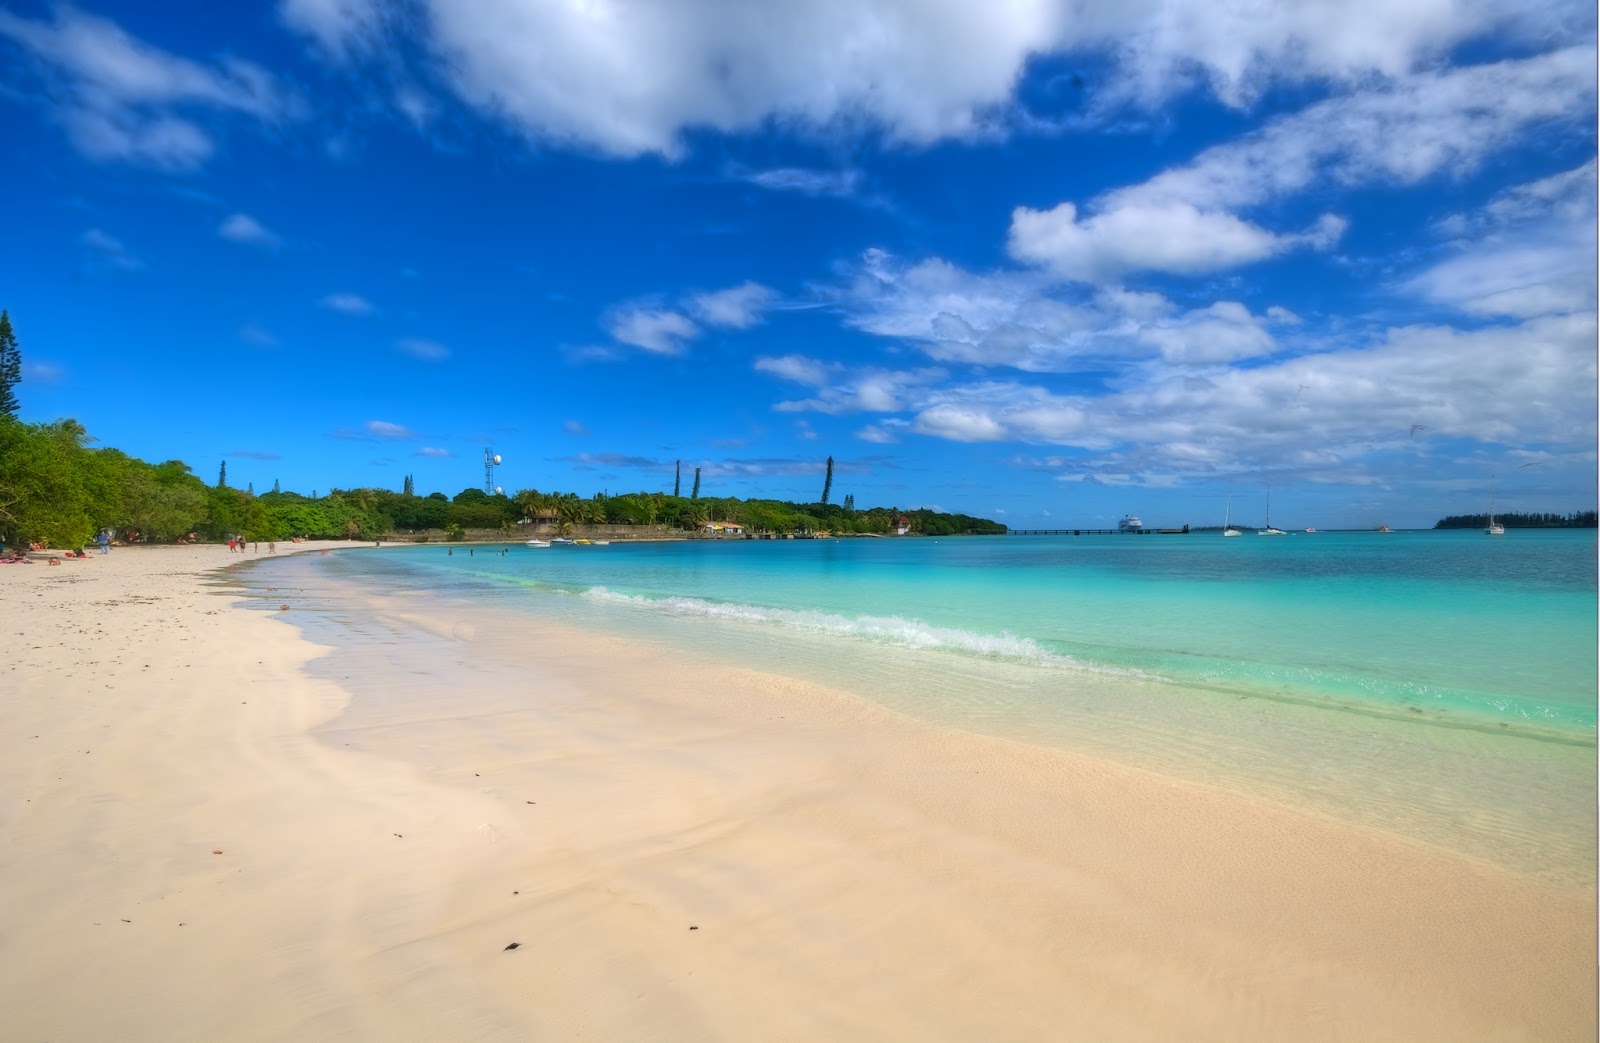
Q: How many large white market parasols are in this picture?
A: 0